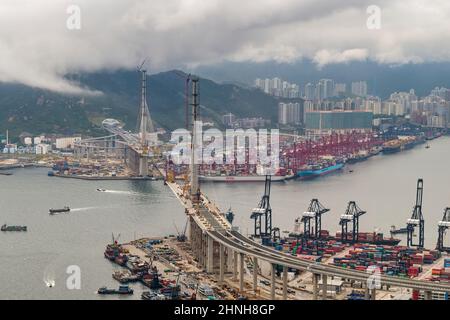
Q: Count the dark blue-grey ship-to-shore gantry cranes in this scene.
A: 5